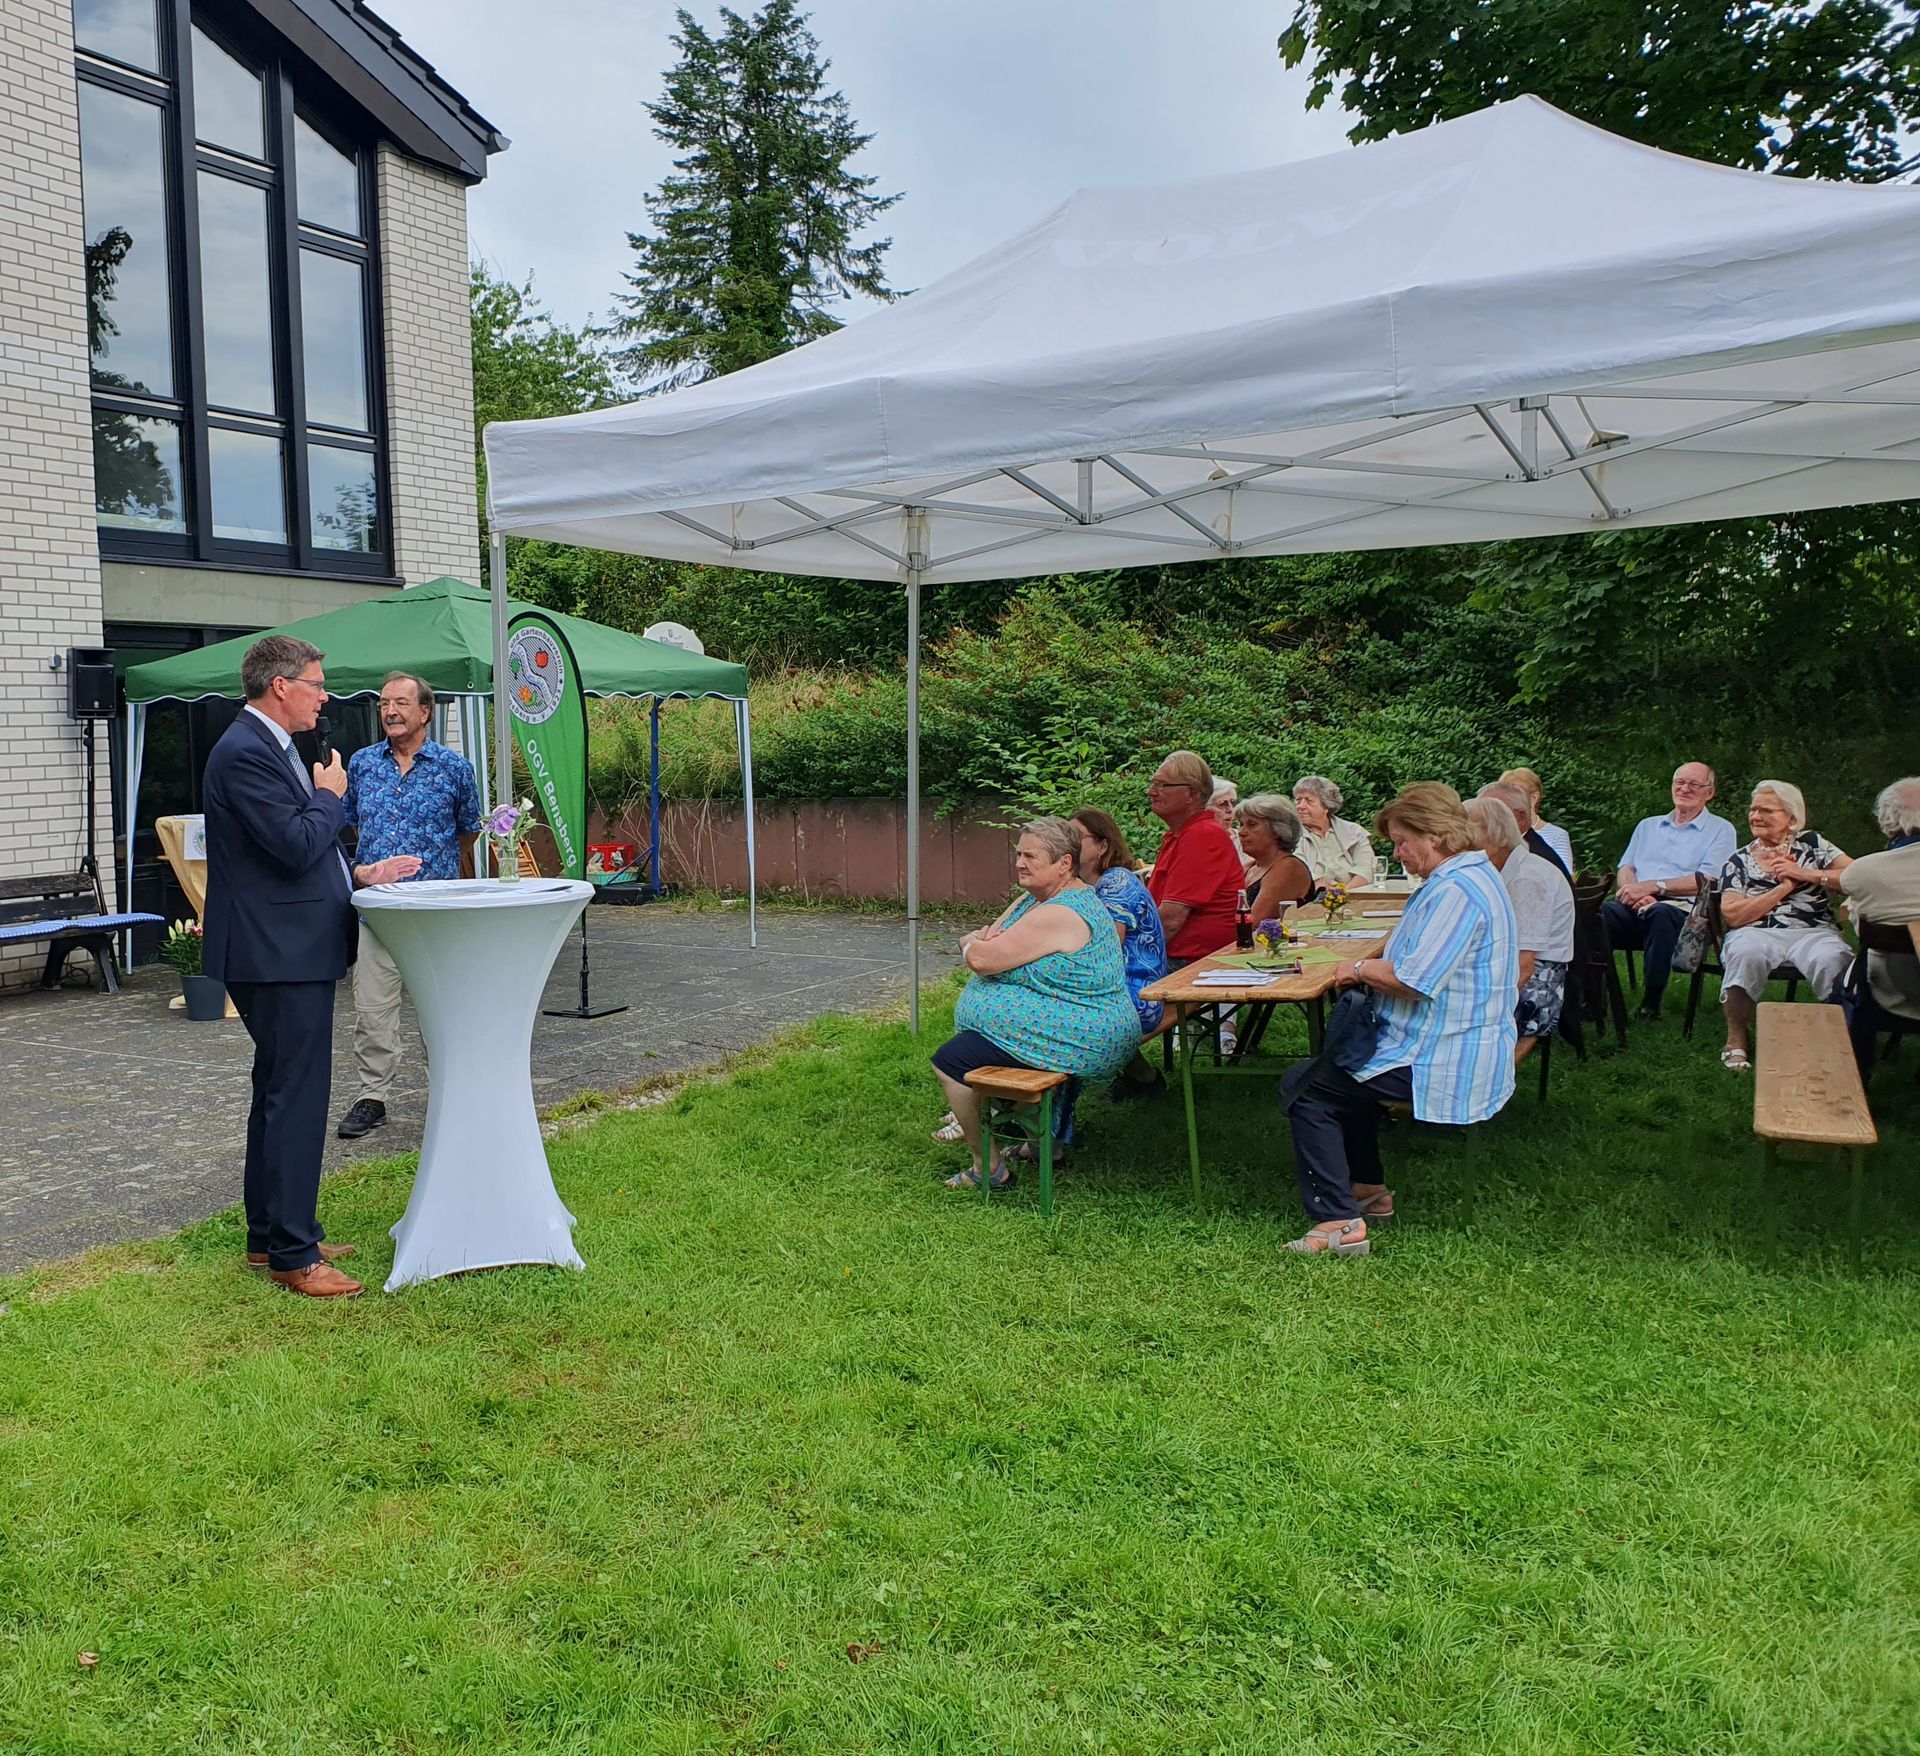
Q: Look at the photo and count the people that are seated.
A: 13